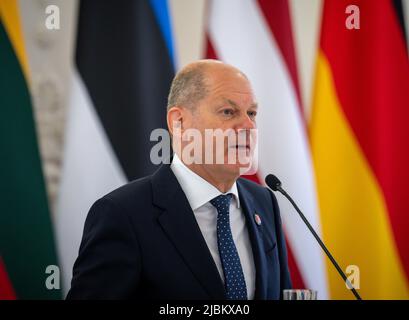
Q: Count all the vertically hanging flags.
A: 4